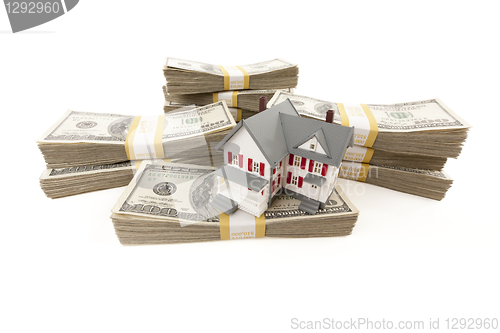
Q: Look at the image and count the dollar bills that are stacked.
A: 9